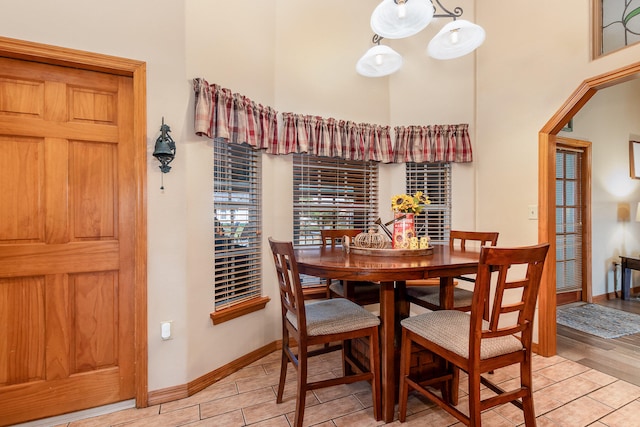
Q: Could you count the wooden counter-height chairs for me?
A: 4